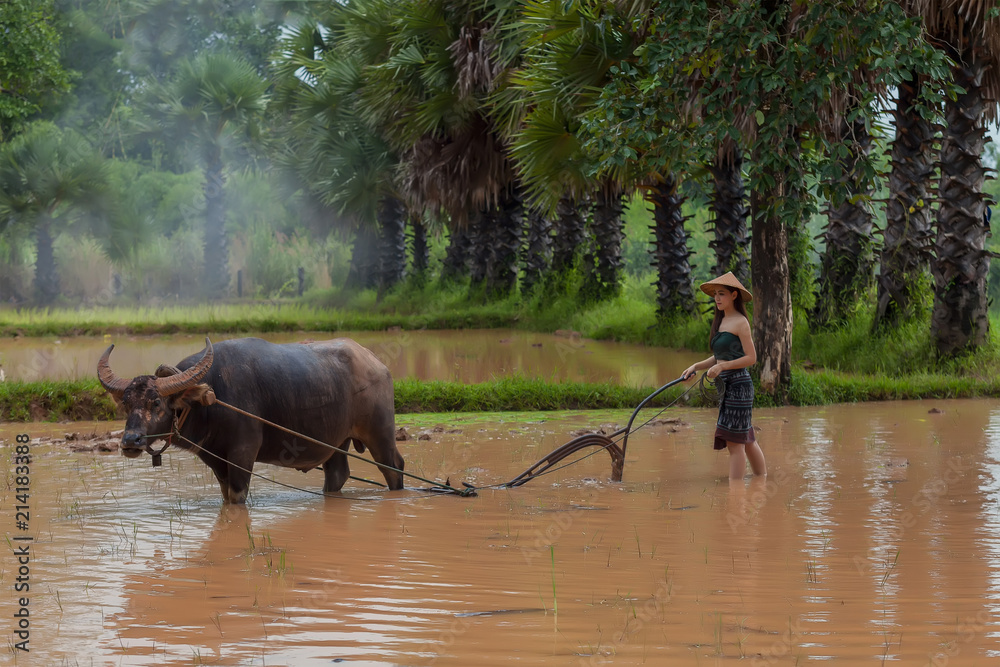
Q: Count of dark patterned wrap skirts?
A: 1